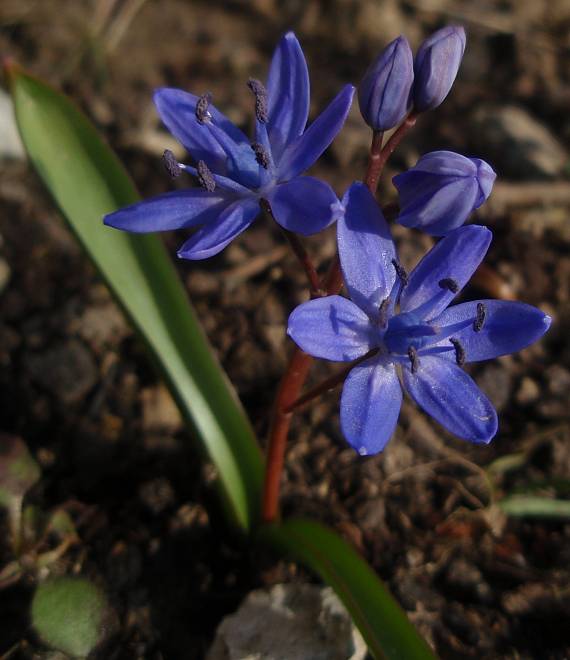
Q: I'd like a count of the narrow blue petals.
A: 12